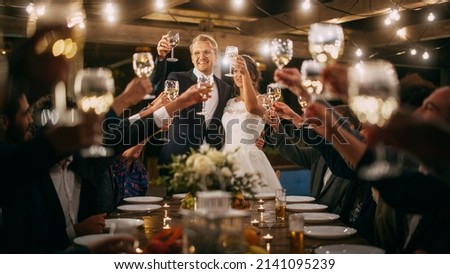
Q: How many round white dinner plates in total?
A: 11